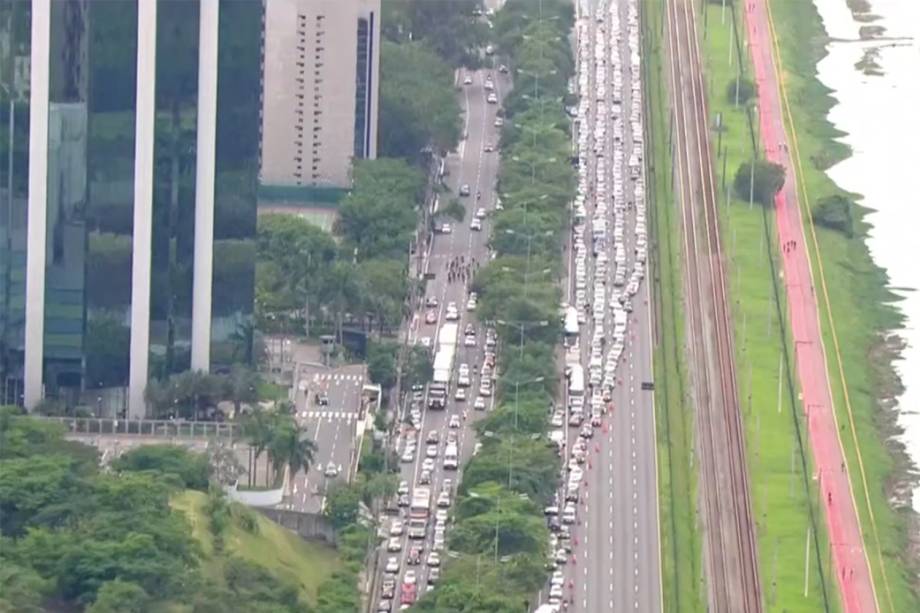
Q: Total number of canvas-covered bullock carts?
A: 0